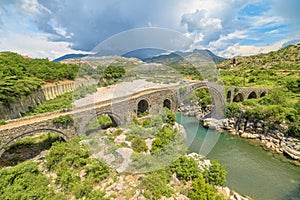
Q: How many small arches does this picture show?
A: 6